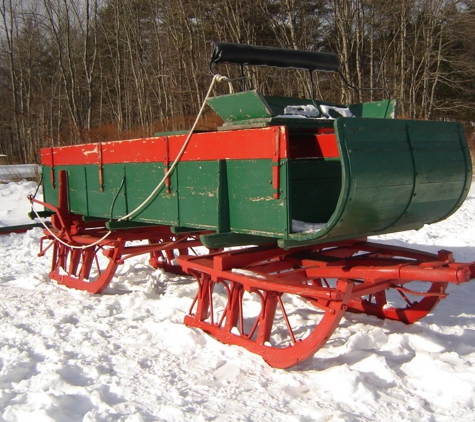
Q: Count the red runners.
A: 4